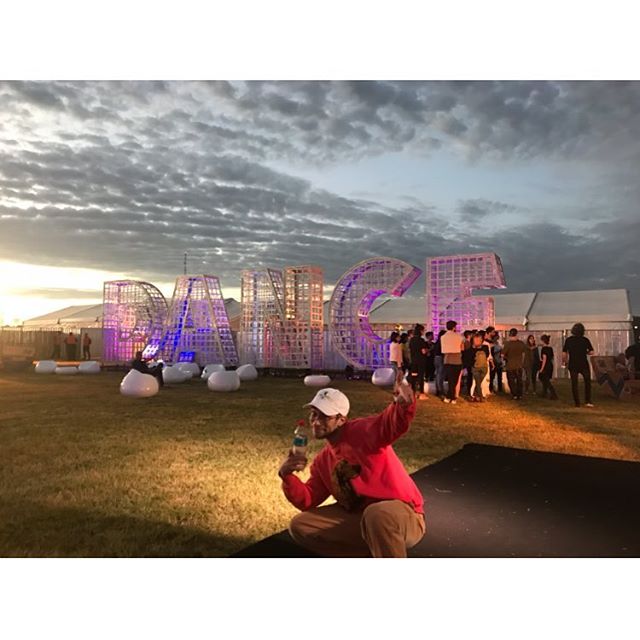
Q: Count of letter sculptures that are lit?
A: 5